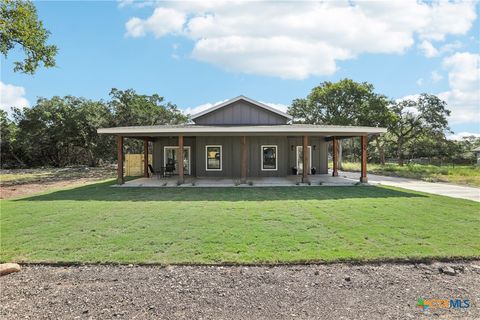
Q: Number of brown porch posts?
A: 7